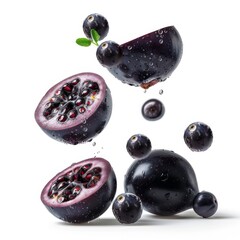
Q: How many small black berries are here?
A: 7